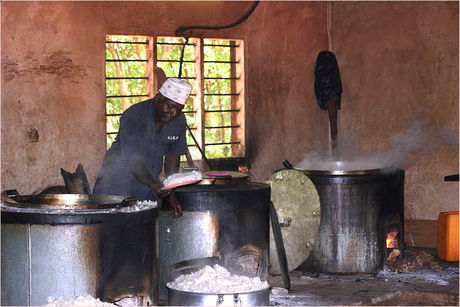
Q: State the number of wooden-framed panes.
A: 3